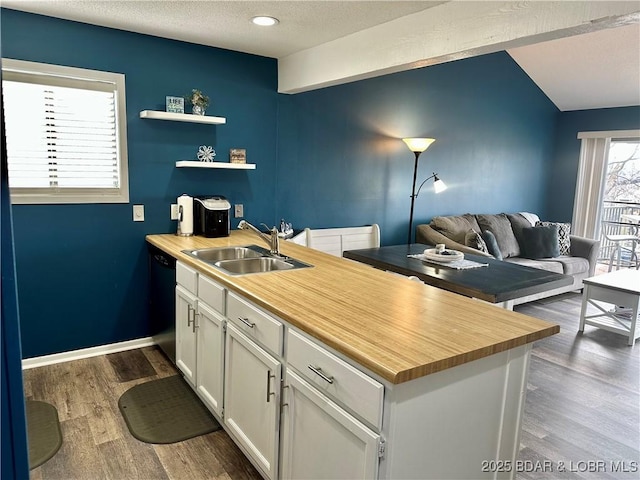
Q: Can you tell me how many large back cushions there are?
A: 3